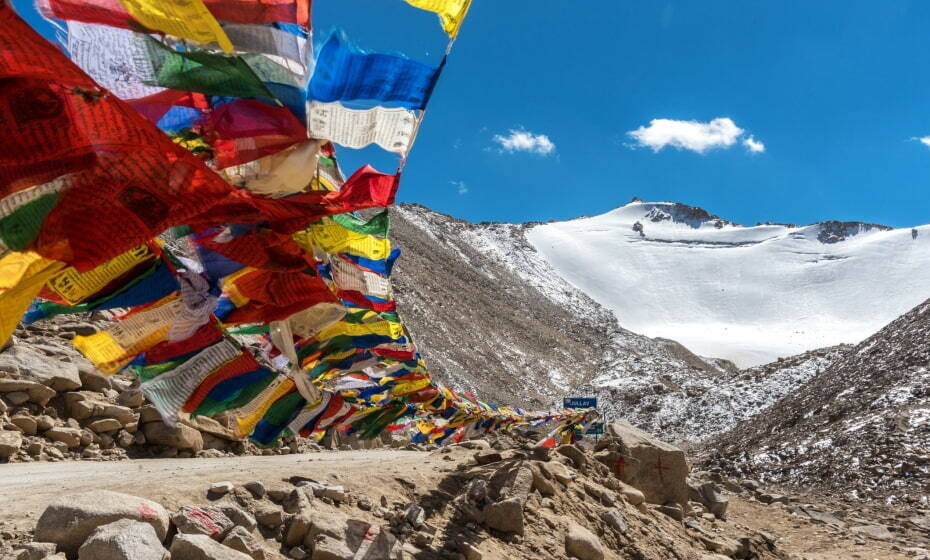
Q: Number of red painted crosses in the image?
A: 2